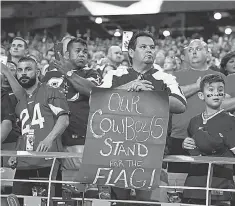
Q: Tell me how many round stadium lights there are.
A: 5